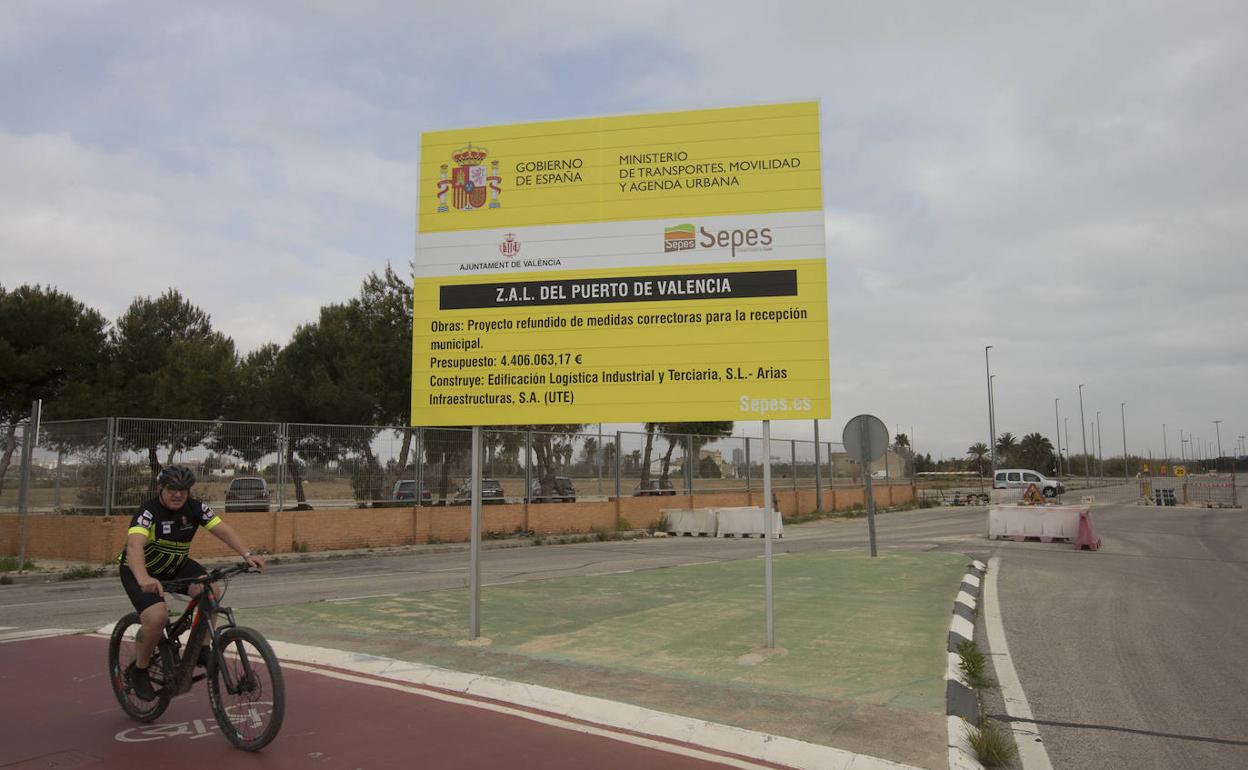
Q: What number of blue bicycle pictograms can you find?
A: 0